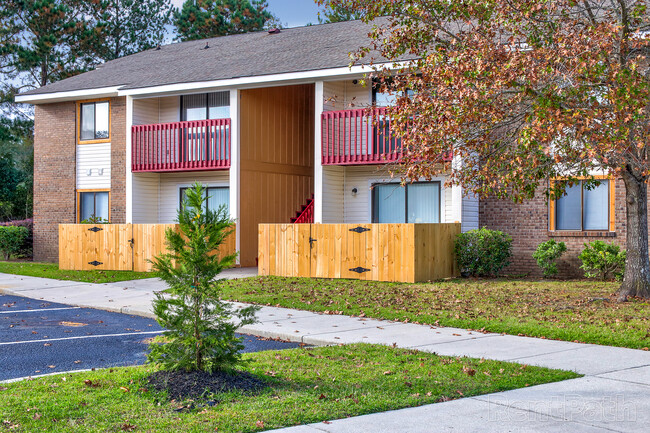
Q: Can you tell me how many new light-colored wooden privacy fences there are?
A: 2